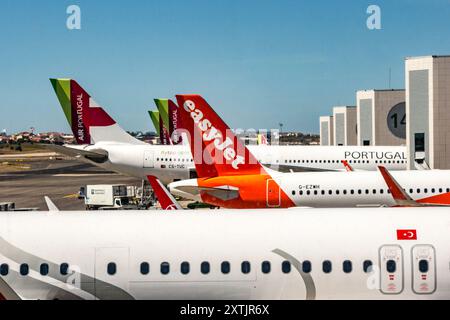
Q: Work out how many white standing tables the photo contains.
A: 0